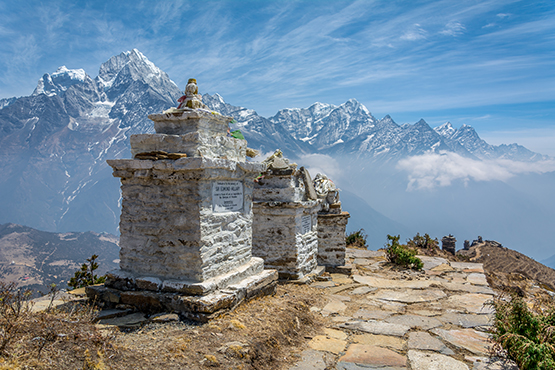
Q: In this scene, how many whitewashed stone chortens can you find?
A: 3